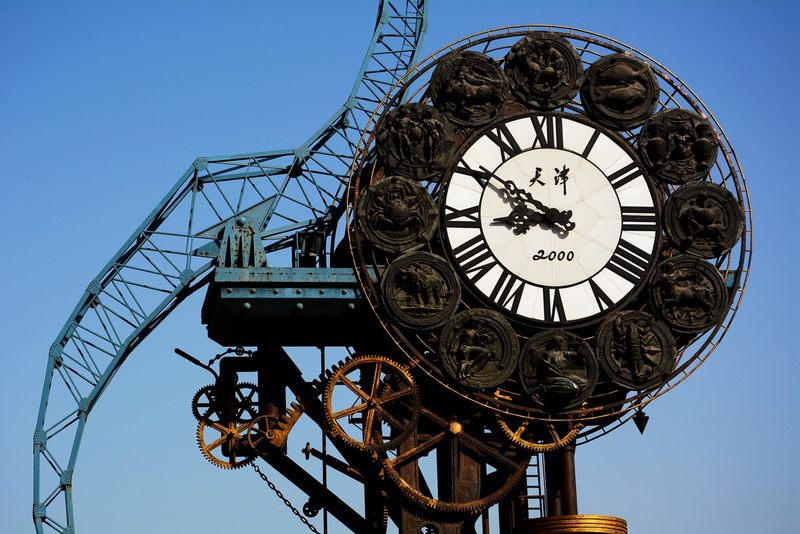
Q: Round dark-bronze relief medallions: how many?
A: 12